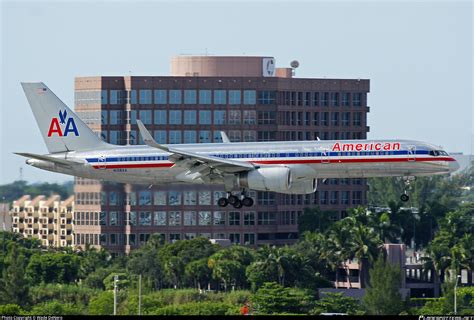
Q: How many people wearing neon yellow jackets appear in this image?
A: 0